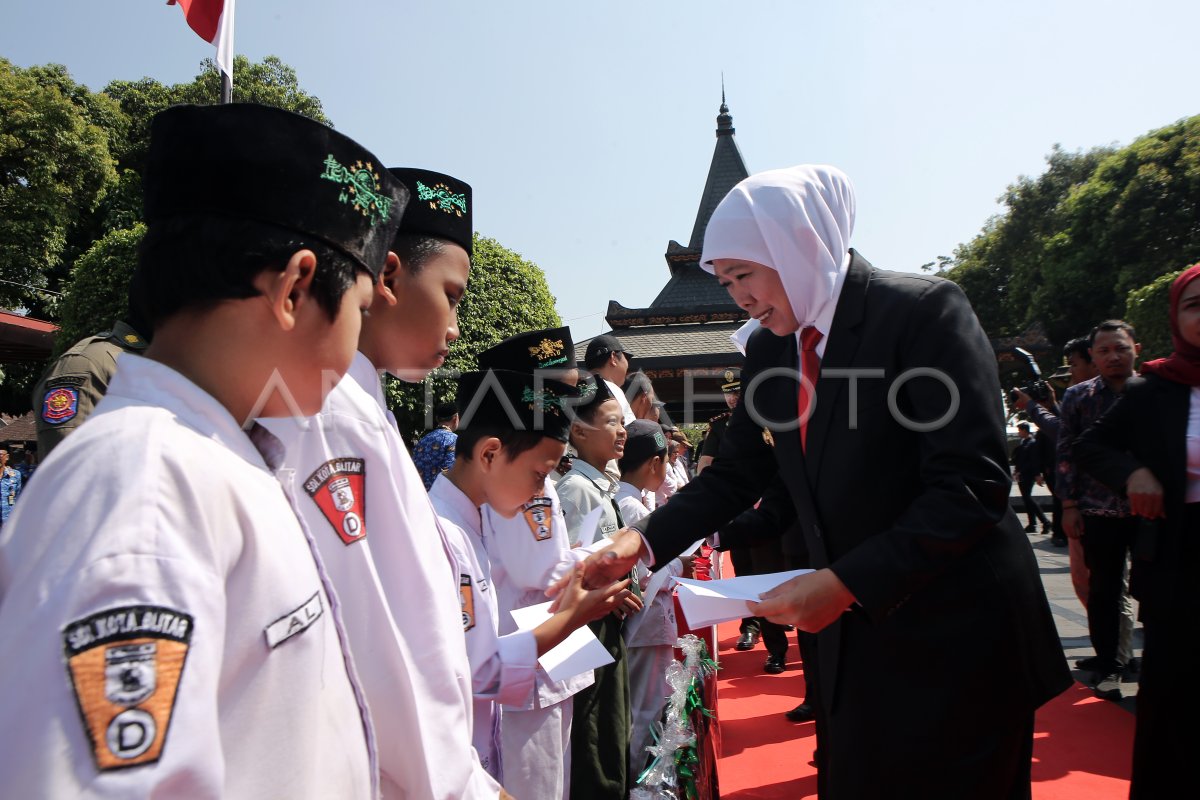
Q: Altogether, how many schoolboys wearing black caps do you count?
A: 6